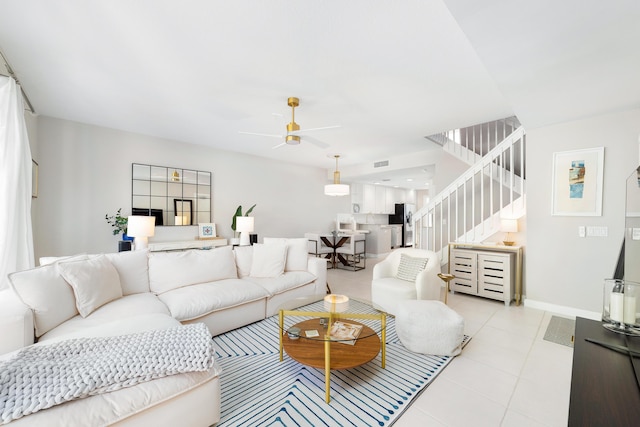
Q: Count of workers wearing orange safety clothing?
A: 0